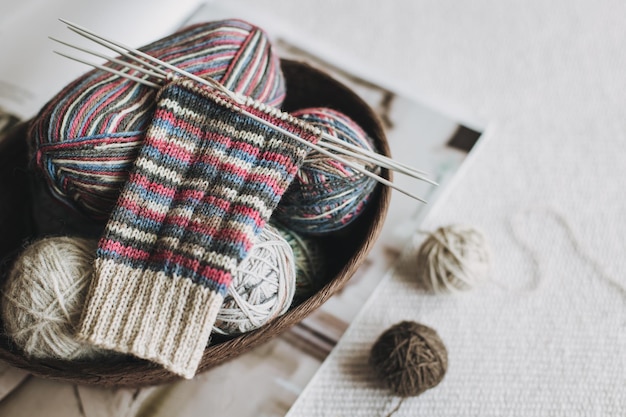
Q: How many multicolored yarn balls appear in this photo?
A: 2